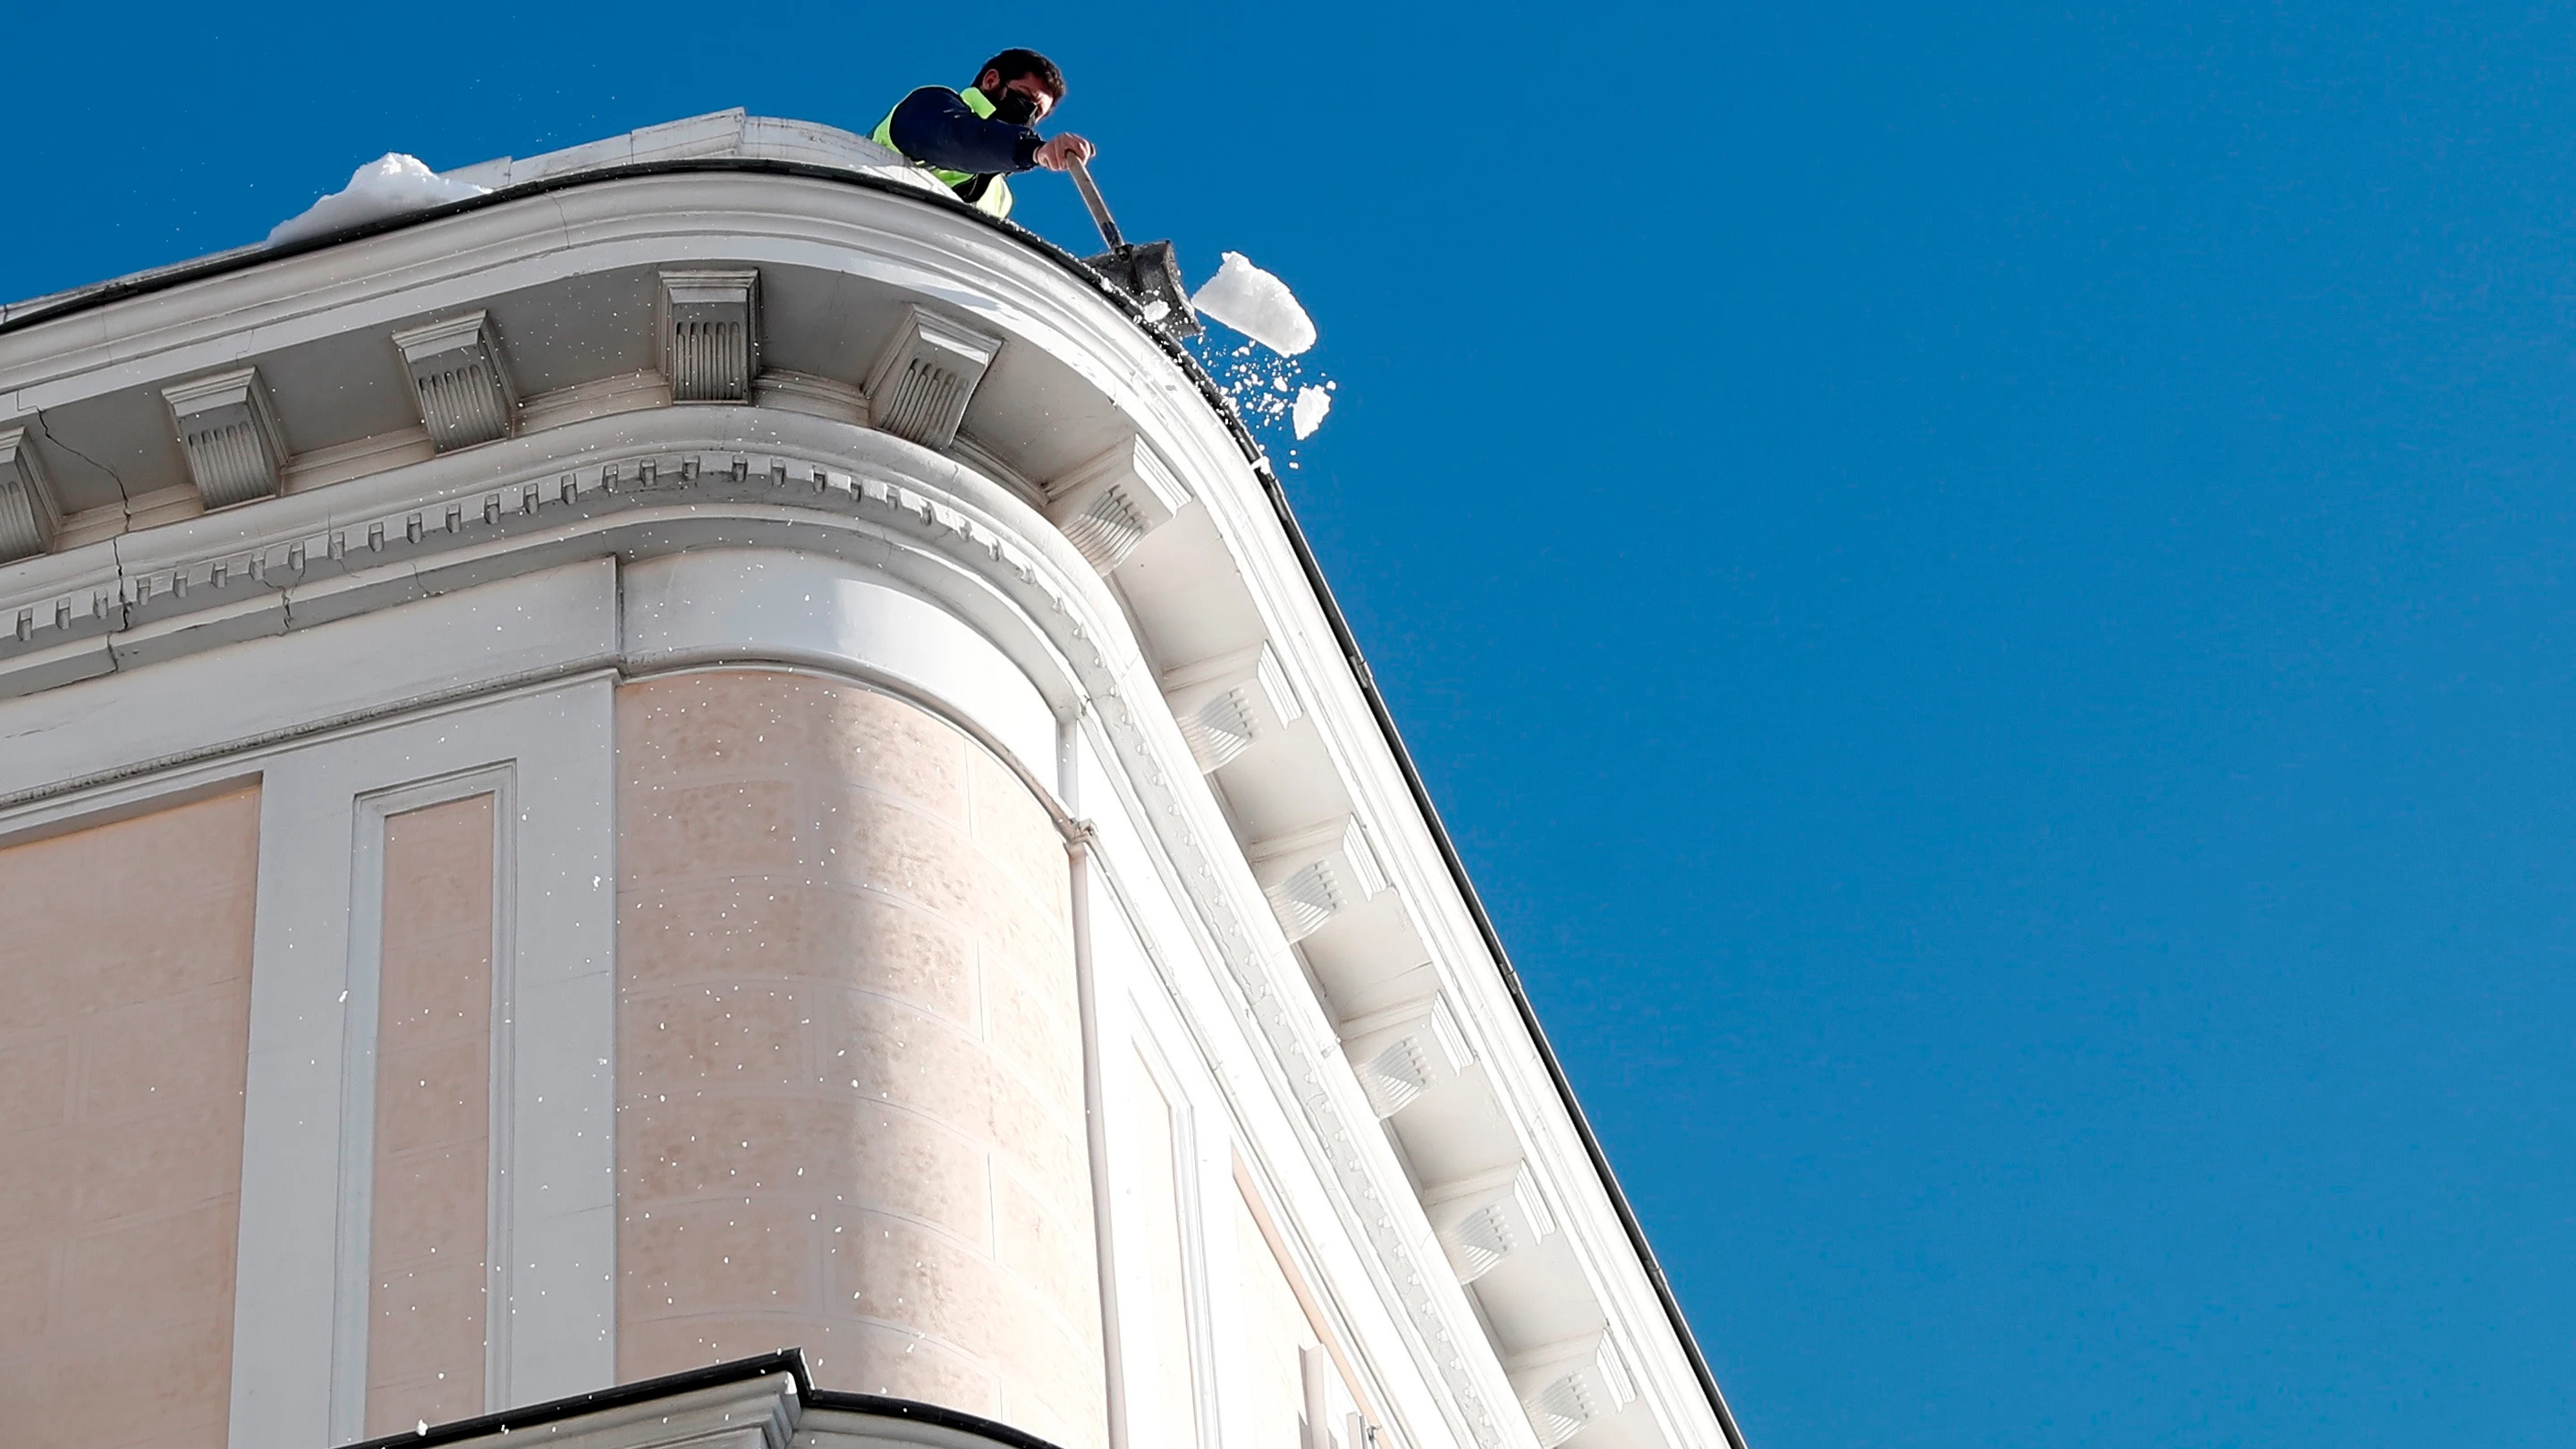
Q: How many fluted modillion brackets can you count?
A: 11